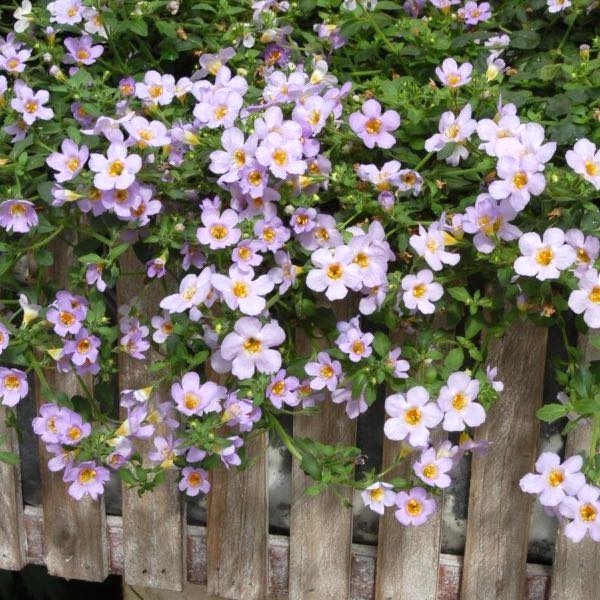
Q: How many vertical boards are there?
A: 8